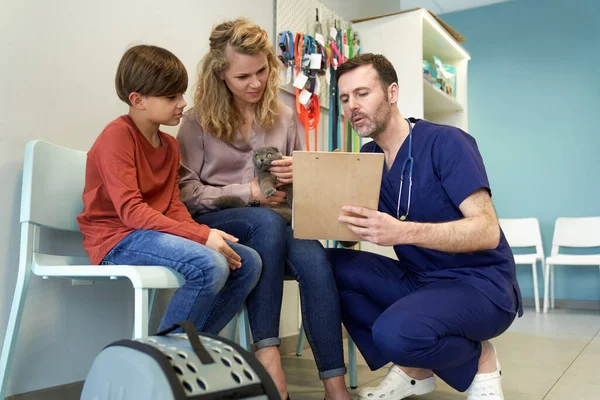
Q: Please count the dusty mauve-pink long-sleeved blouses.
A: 1